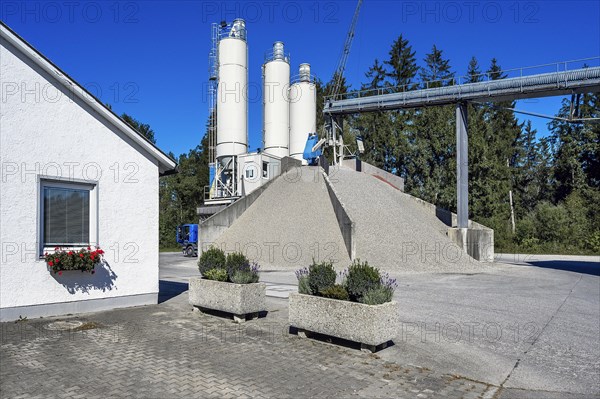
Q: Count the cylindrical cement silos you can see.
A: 3